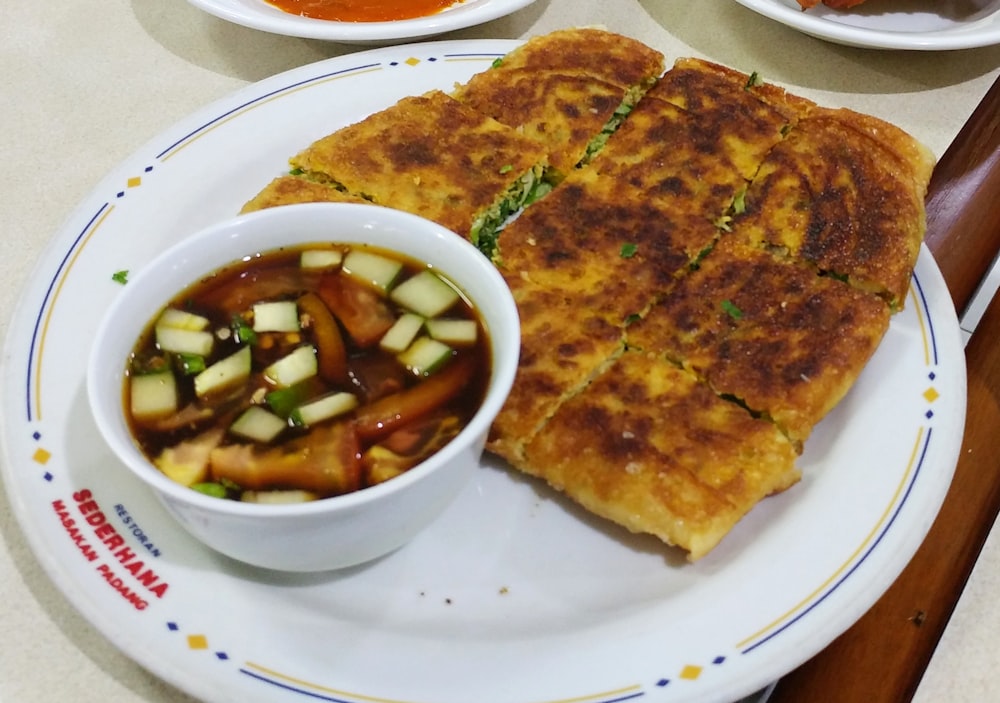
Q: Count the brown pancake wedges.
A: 9